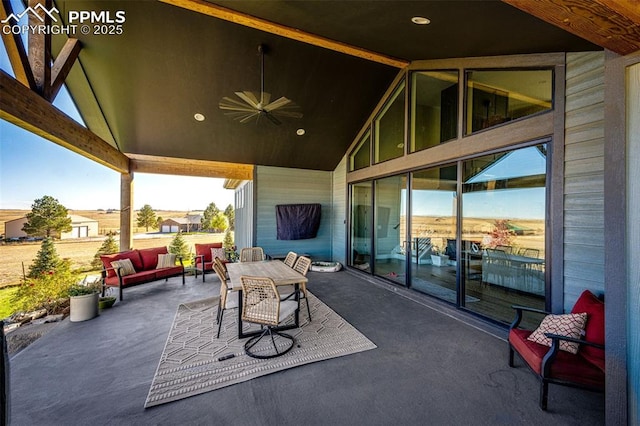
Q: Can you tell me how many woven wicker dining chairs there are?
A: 6